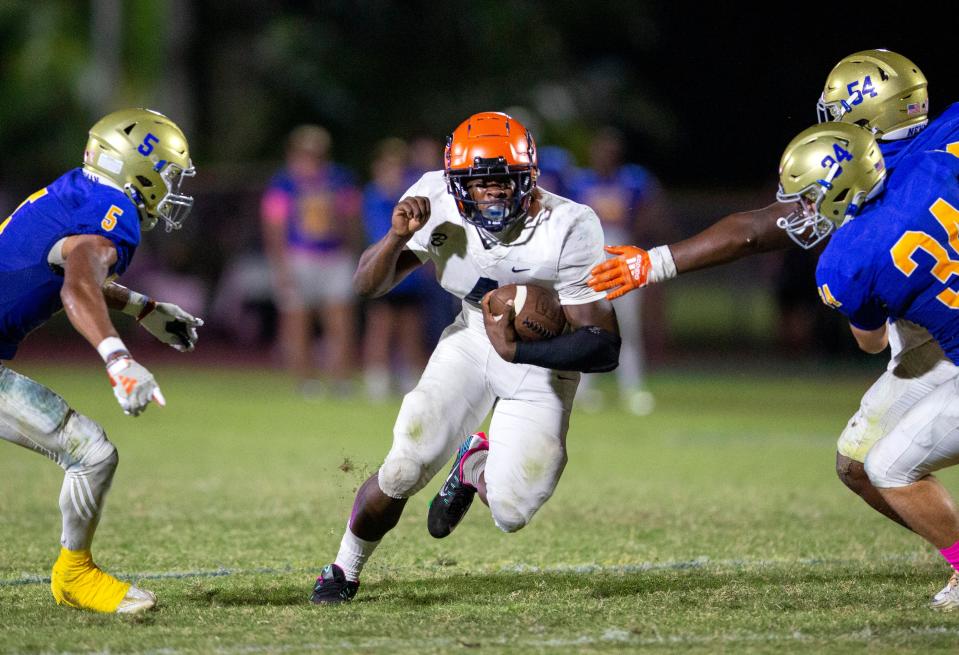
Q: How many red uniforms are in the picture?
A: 0